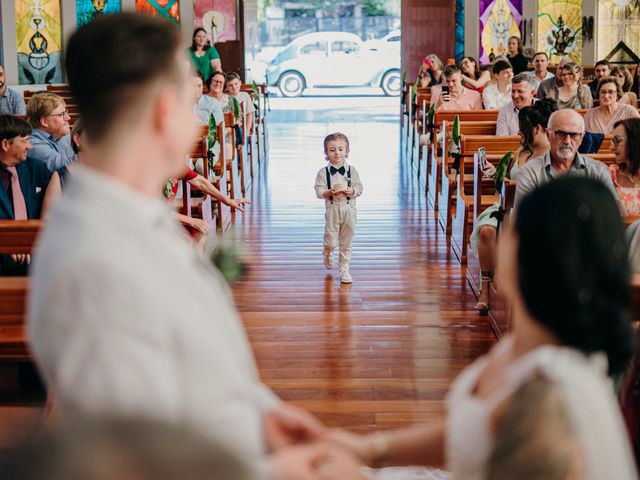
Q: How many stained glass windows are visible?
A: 8